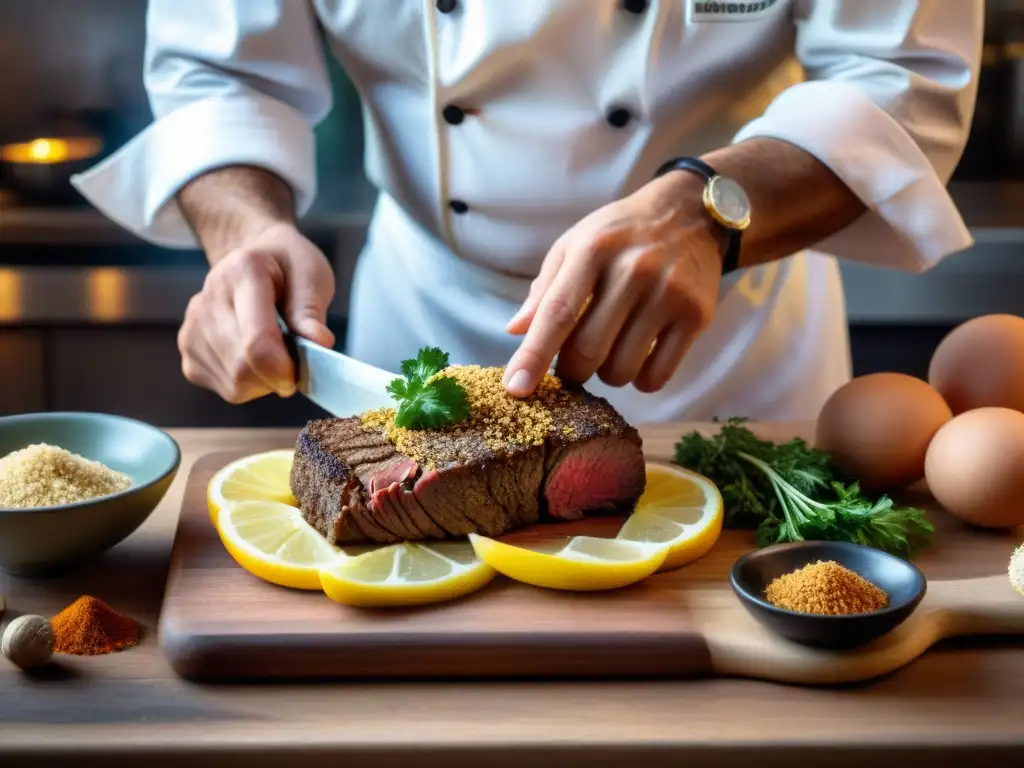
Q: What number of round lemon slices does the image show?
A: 5